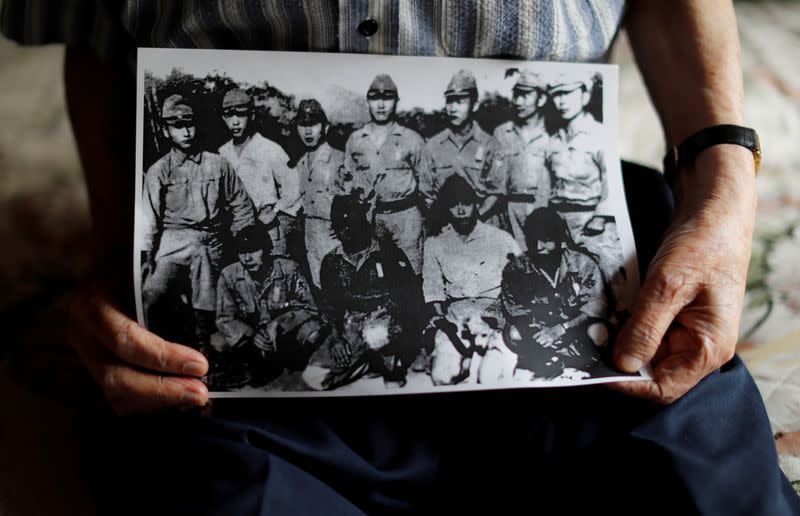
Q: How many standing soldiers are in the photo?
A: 7